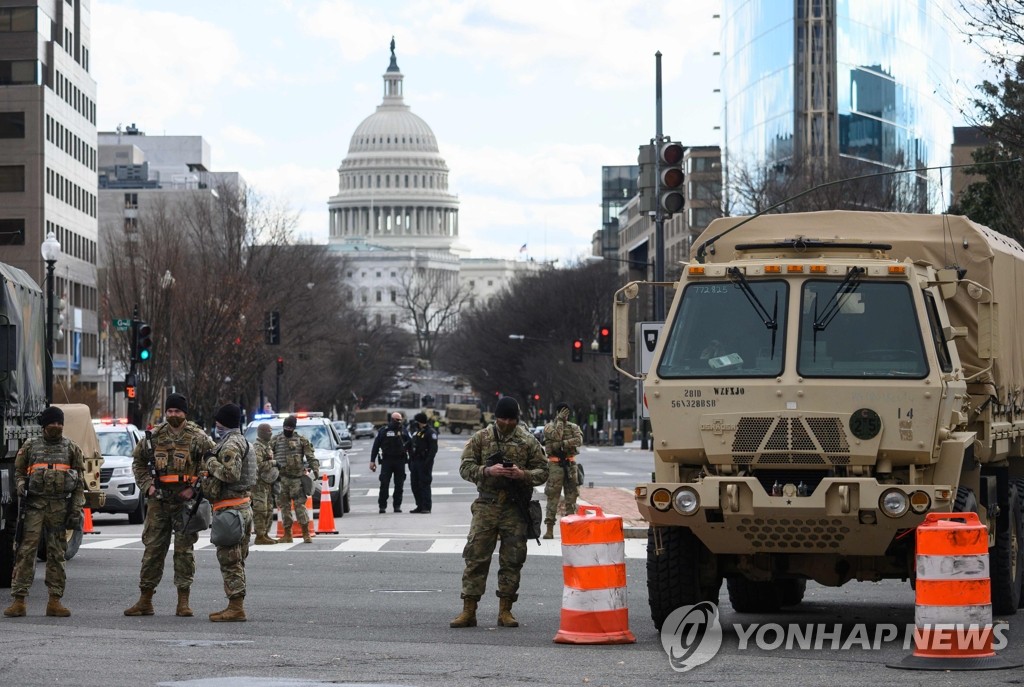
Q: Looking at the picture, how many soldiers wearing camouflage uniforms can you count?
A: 7